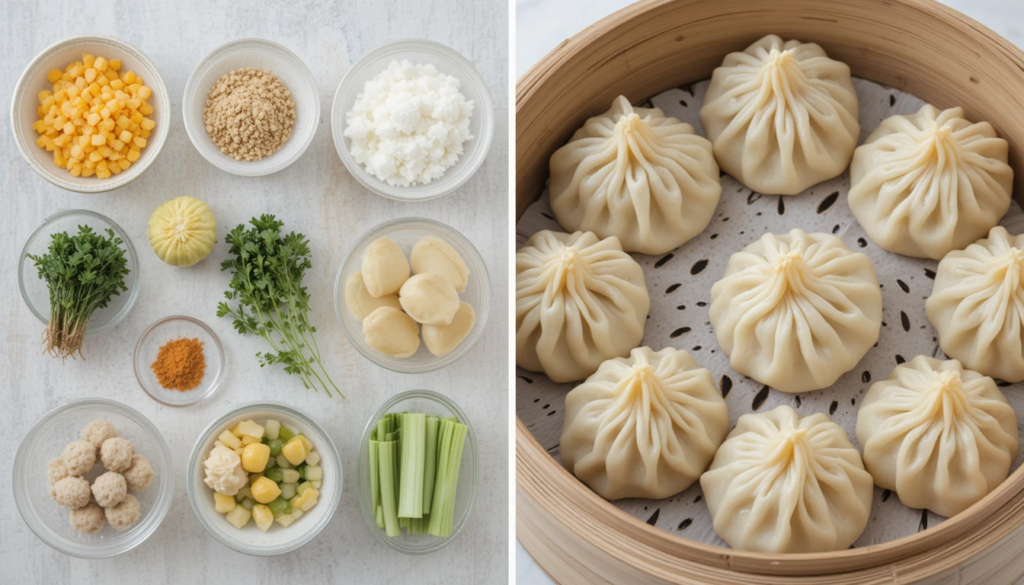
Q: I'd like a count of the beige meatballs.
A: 9